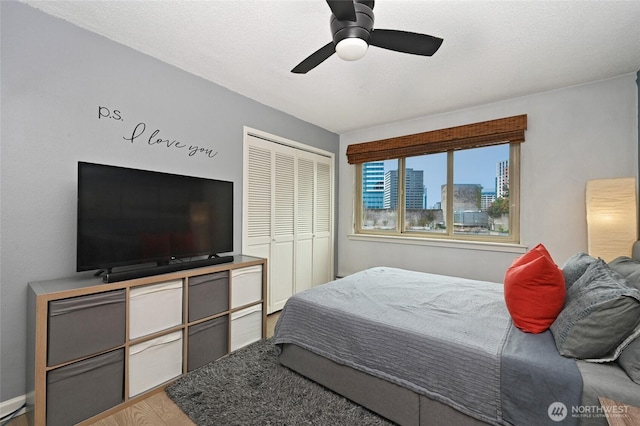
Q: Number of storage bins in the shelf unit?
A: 8